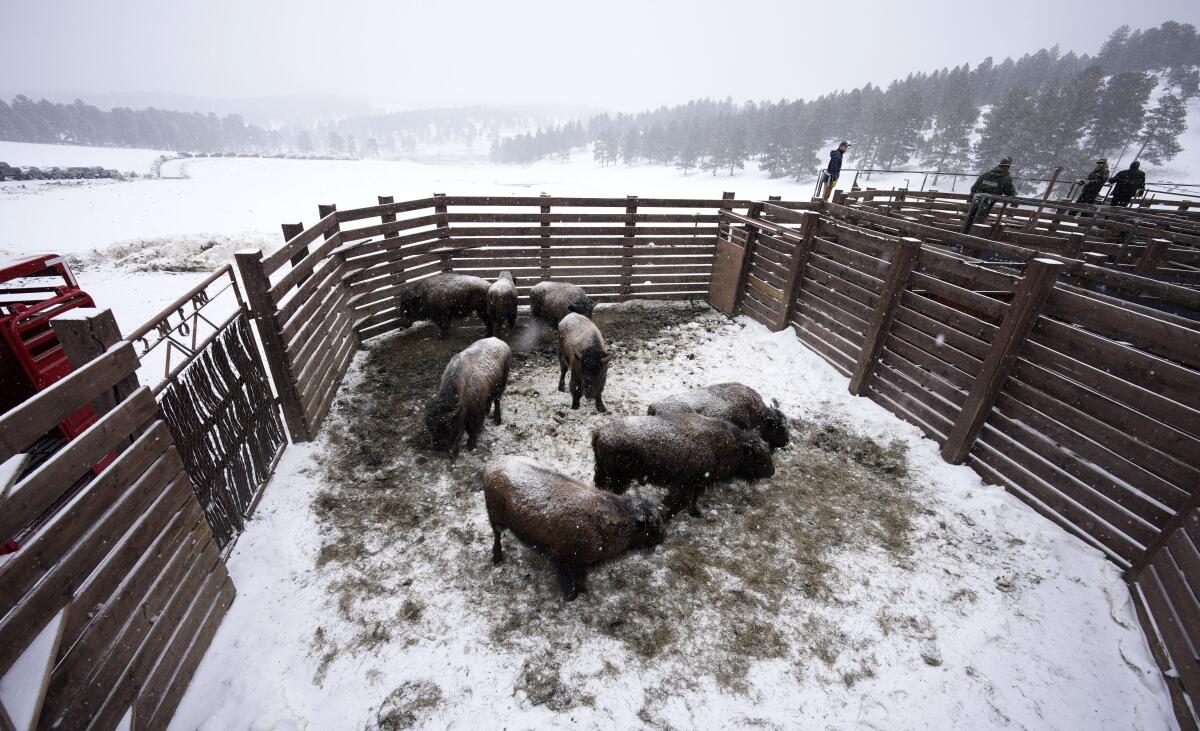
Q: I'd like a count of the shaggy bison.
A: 8